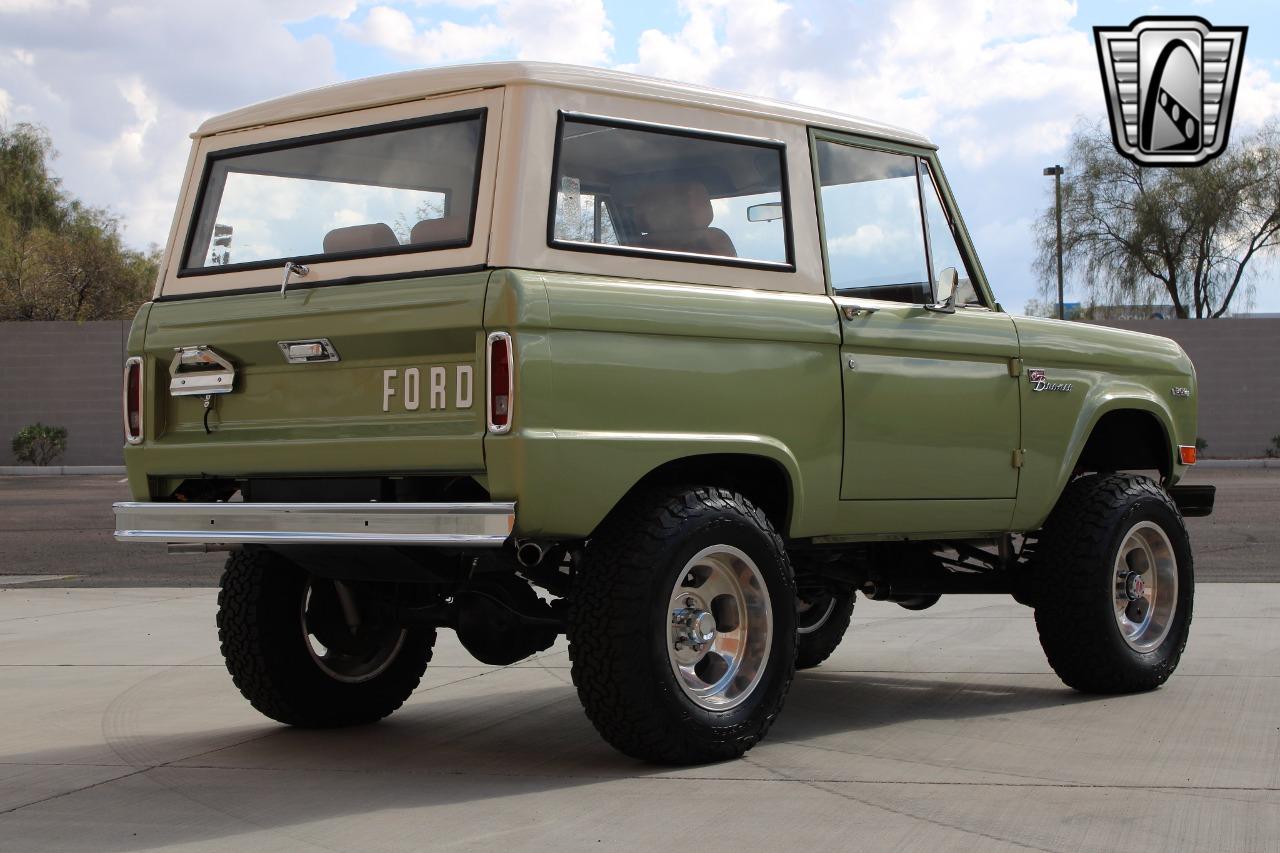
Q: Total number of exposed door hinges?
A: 2